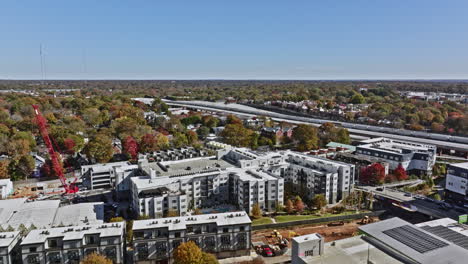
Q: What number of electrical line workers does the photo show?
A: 0